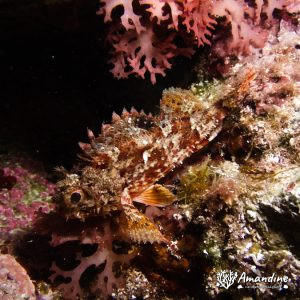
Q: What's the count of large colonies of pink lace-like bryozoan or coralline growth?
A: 2